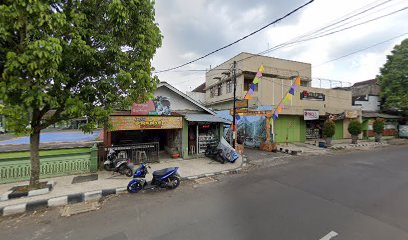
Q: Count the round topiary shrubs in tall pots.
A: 3